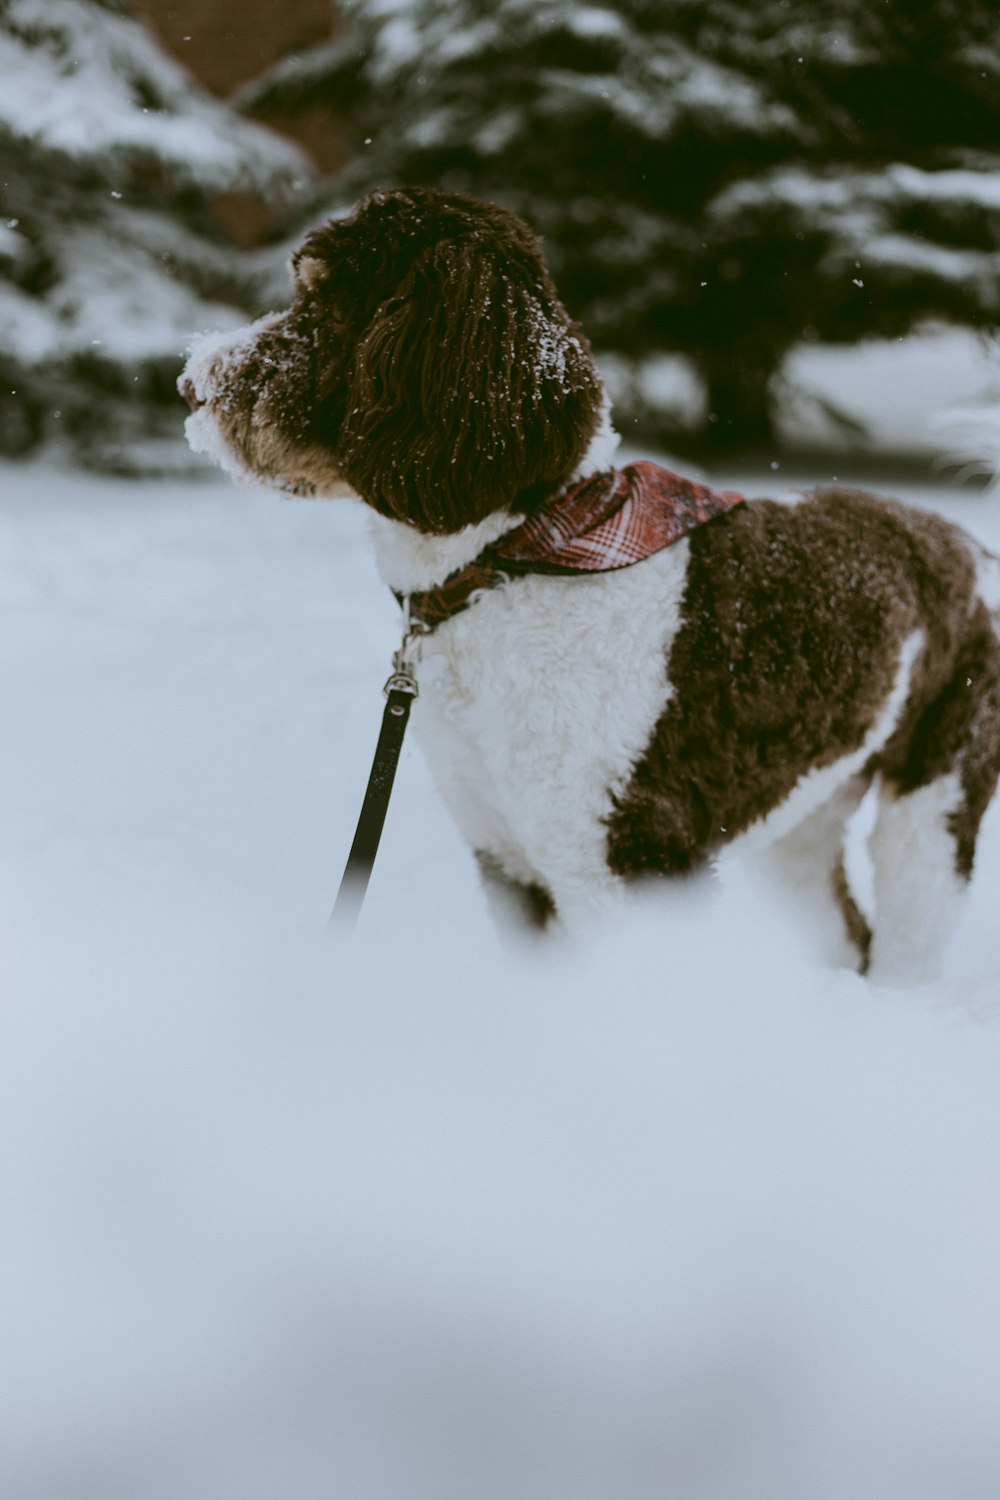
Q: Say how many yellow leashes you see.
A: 0